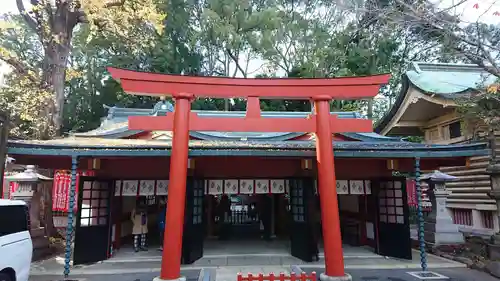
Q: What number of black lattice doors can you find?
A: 4